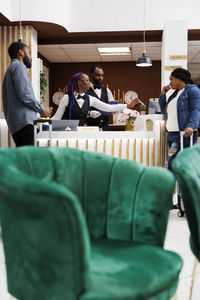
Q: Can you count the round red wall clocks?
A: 0